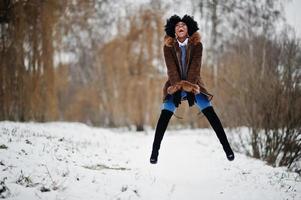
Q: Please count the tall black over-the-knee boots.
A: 2